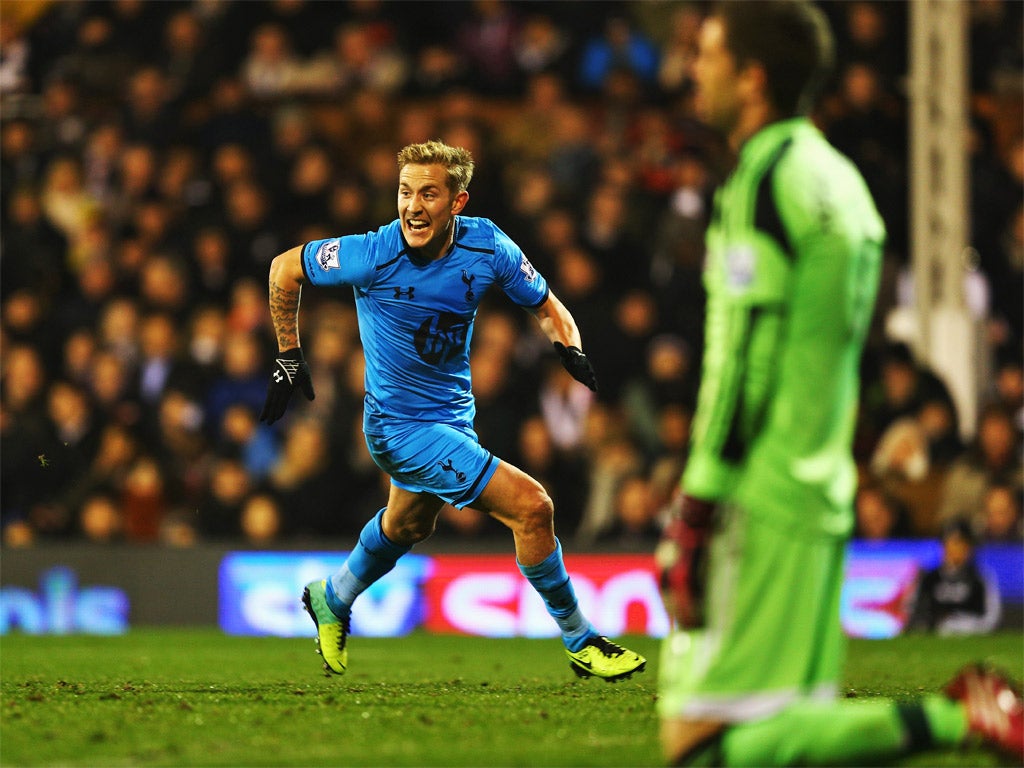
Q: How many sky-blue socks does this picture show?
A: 2